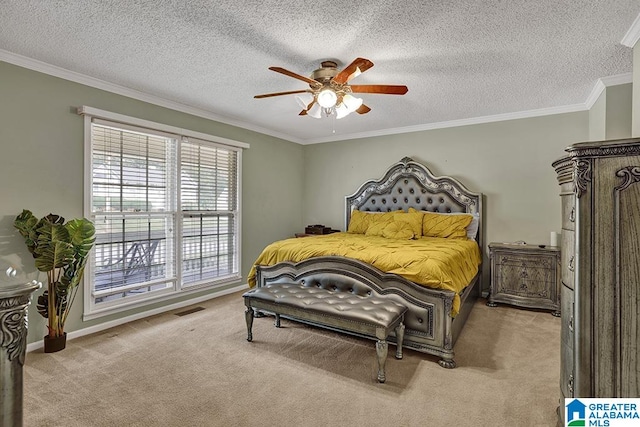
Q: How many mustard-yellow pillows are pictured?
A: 5